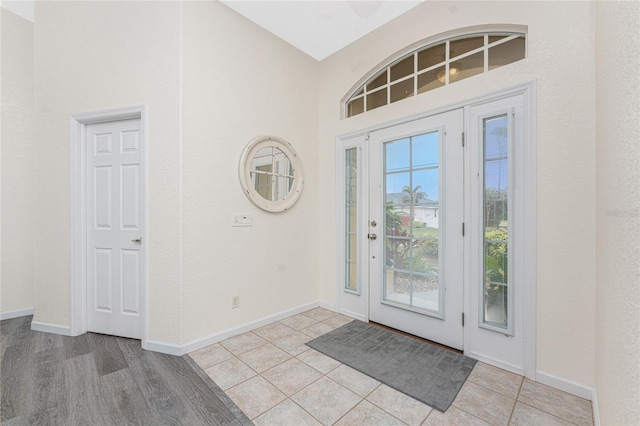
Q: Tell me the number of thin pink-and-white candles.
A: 0